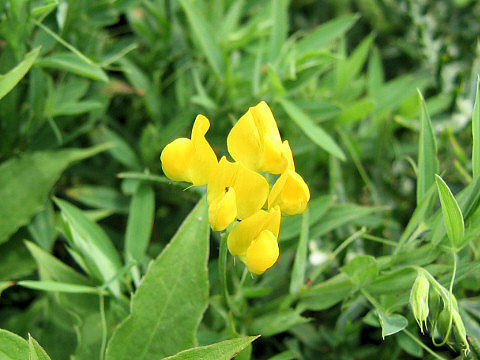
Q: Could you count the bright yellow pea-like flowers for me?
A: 5